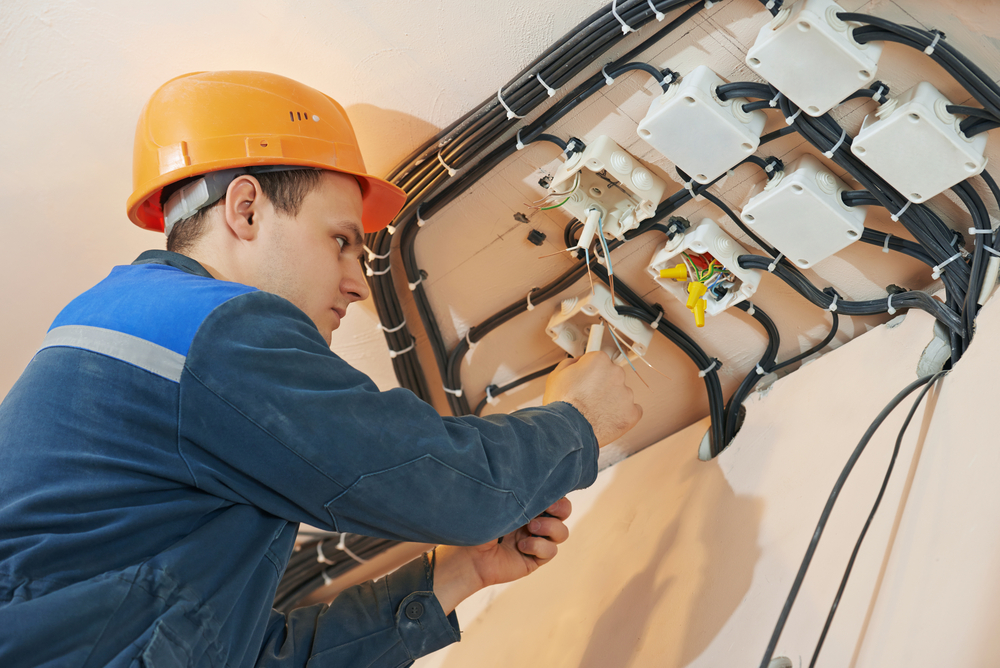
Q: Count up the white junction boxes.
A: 7